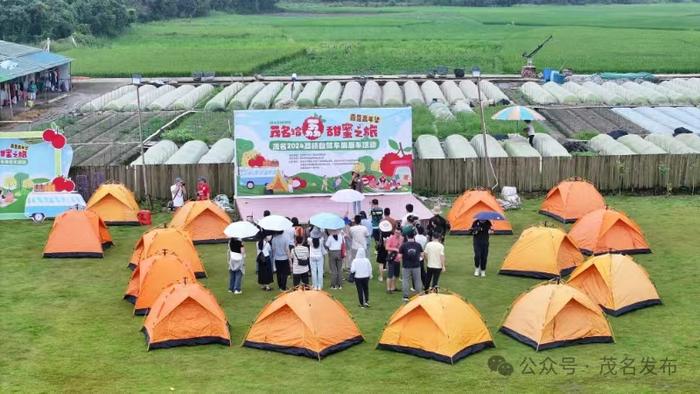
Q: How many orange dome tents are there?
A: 14